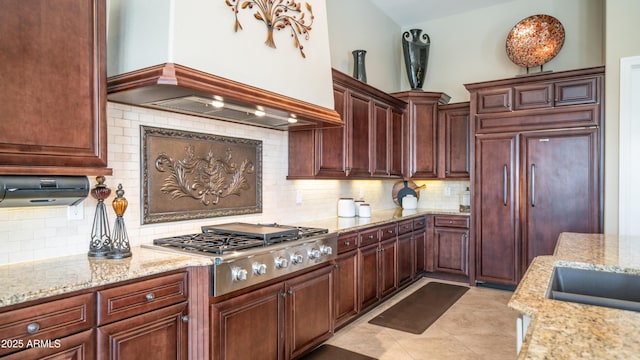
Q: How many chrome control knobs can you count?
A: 6